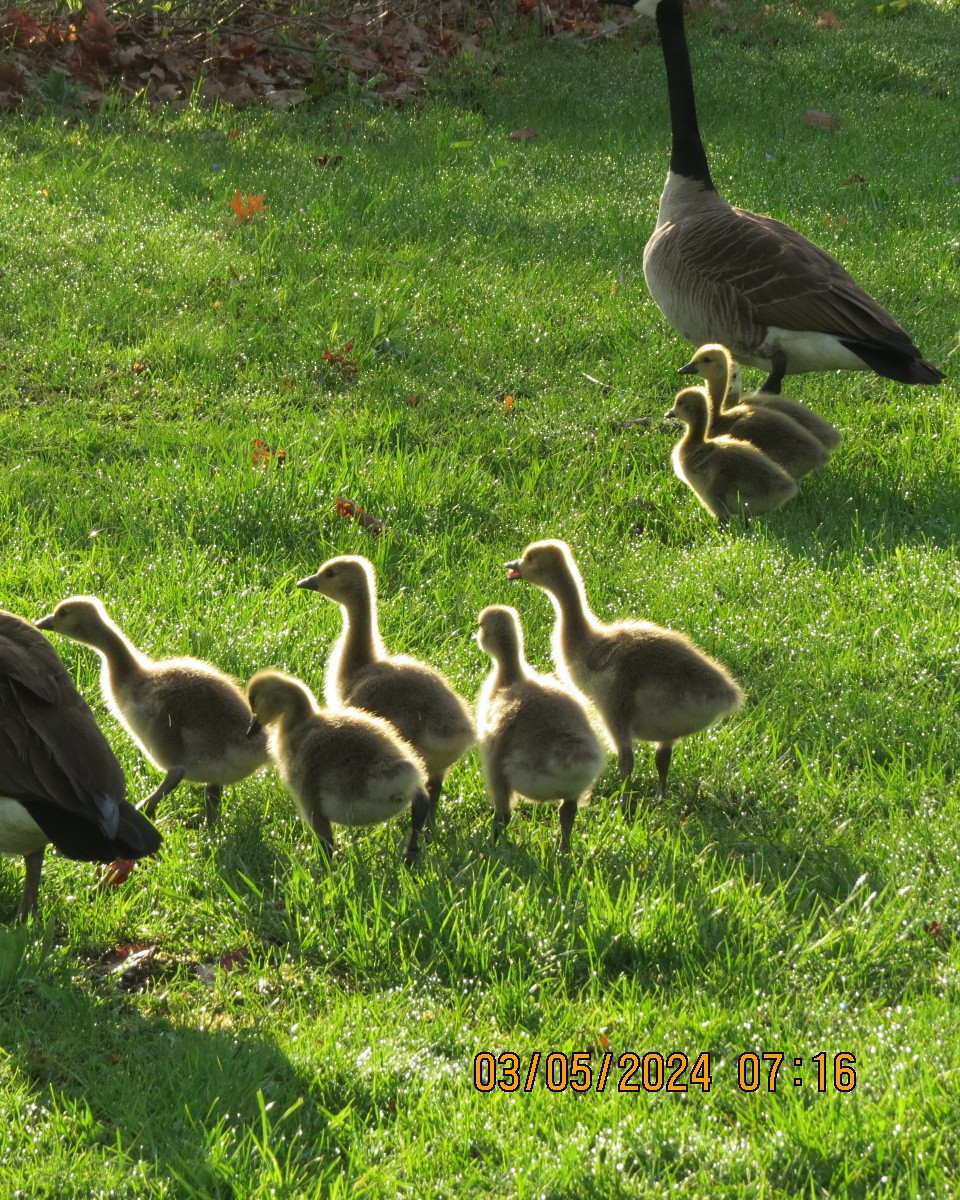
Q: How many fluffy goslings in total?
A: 8